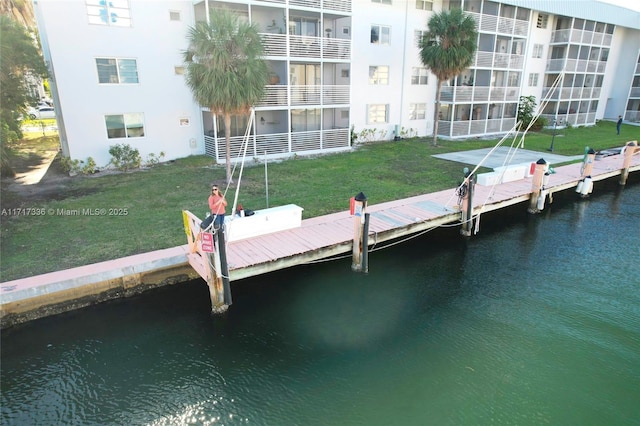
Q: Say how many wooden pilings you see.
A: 6